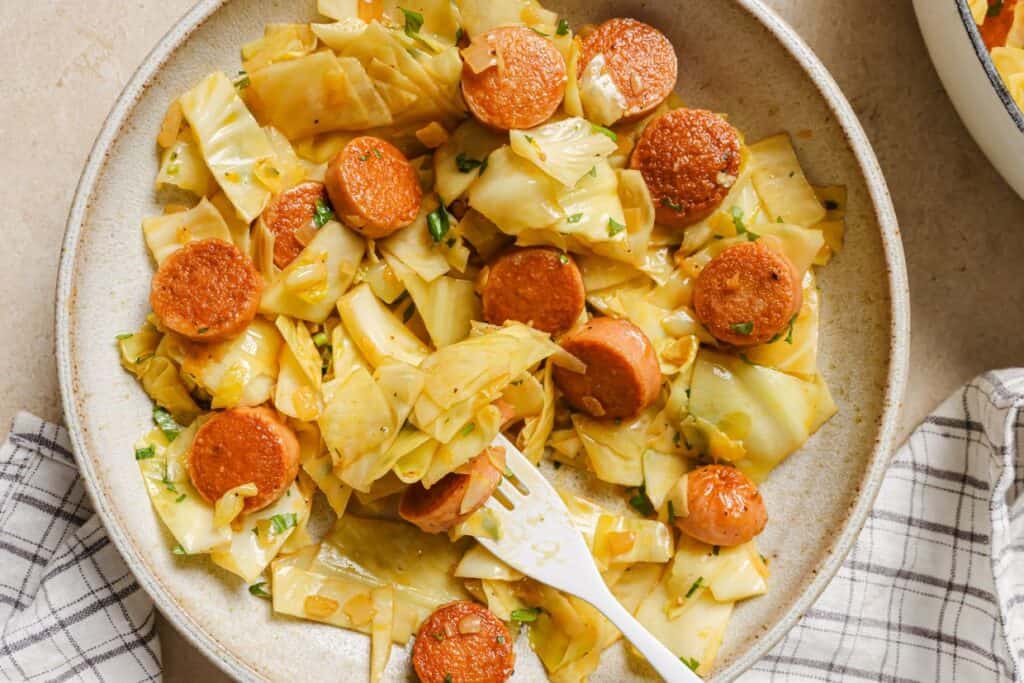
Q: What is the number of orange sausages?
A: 13